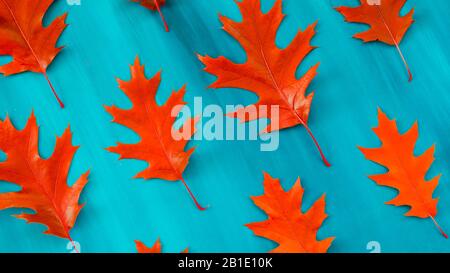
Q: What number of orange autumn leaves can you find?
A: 9